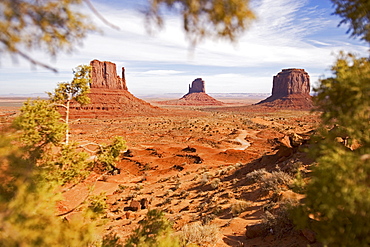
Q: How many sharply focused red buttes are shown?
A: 3